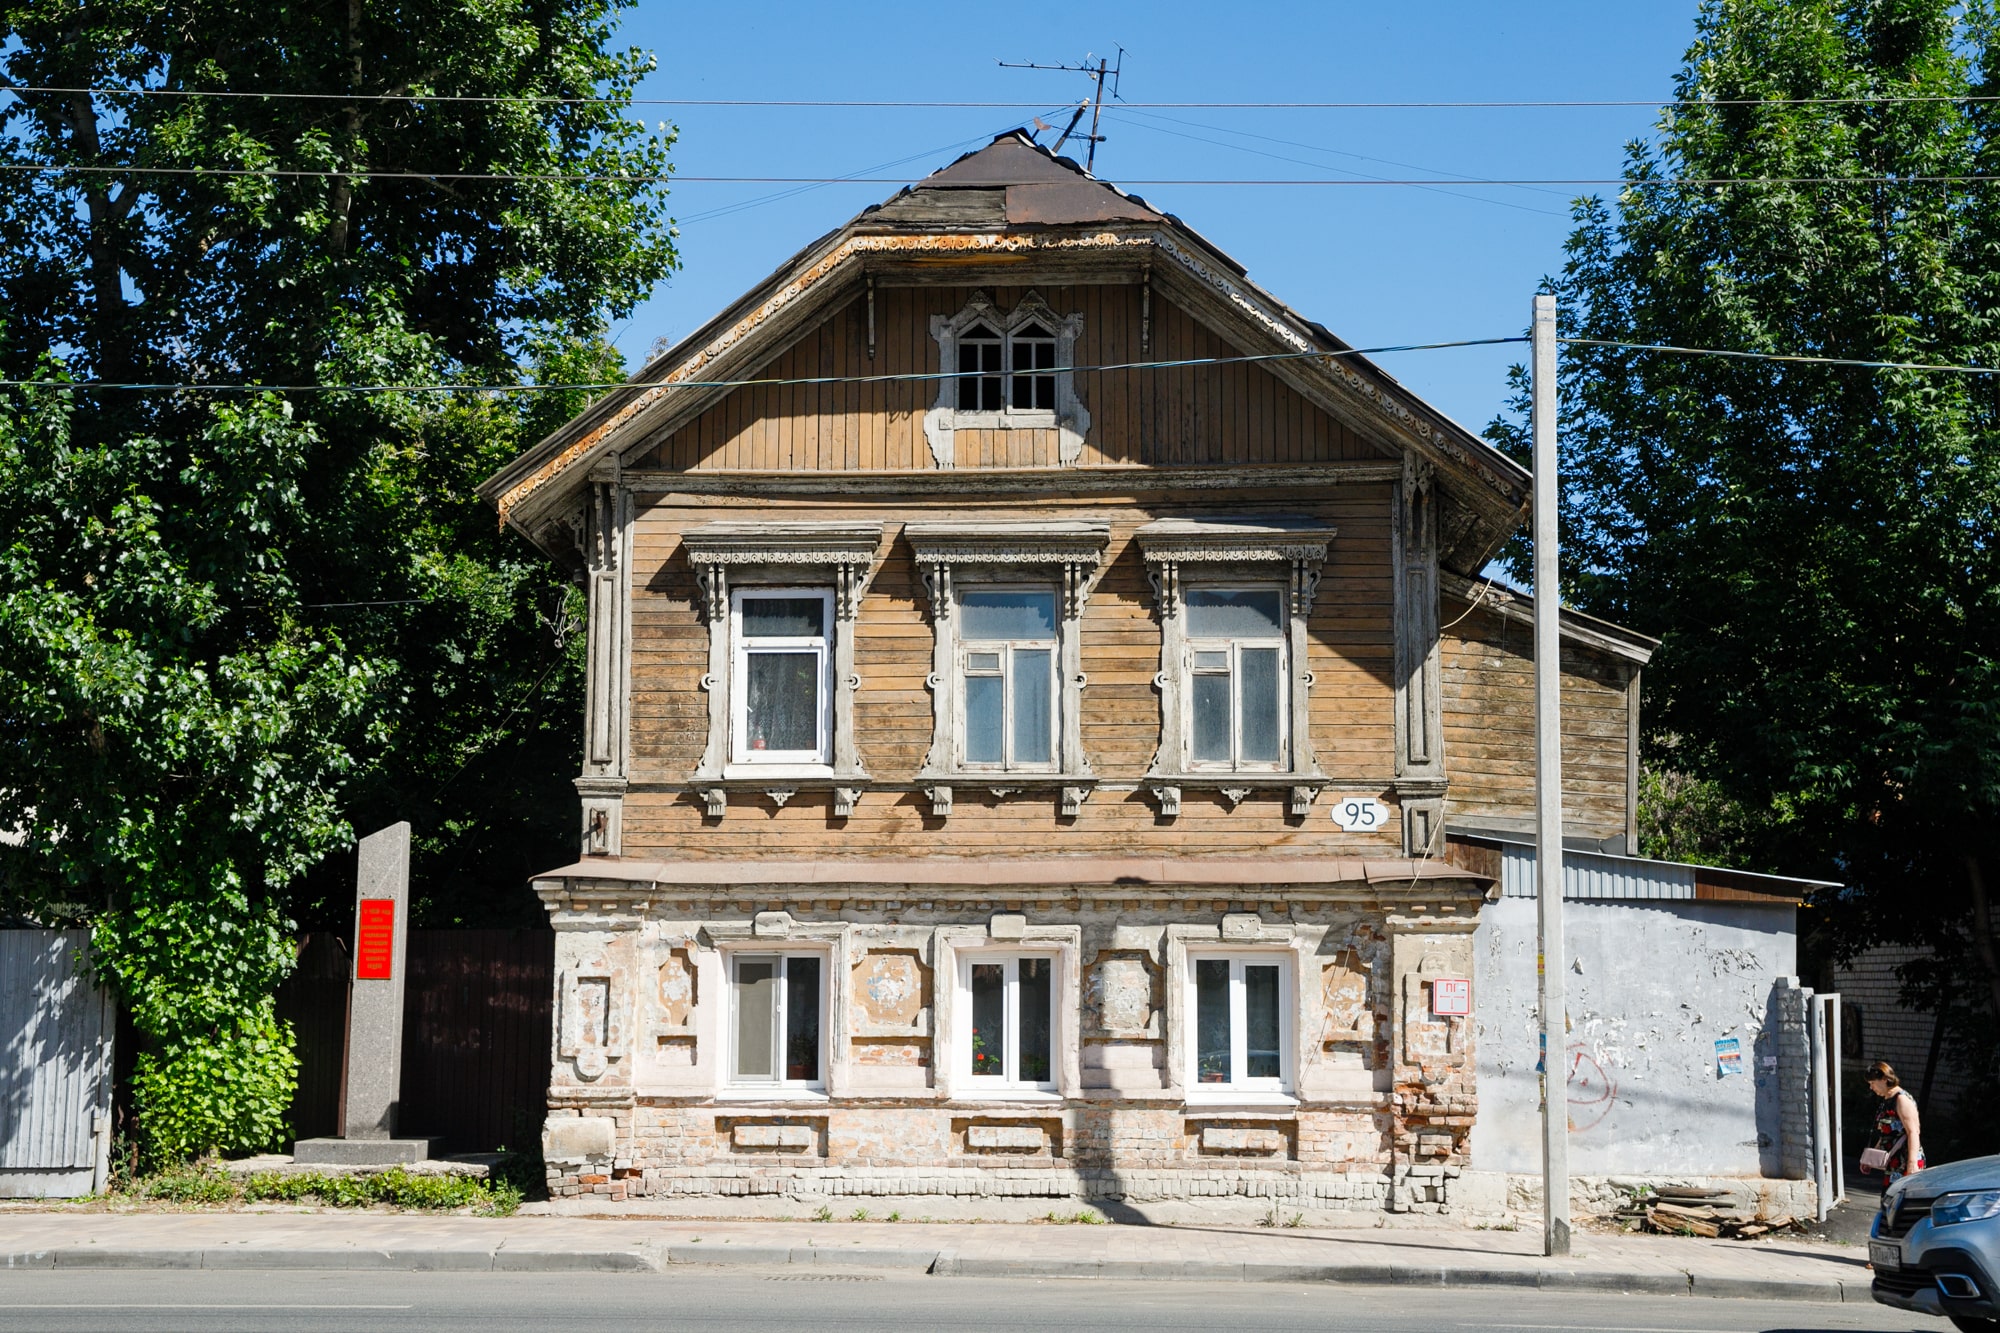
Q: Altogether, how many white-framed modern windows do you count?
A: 4